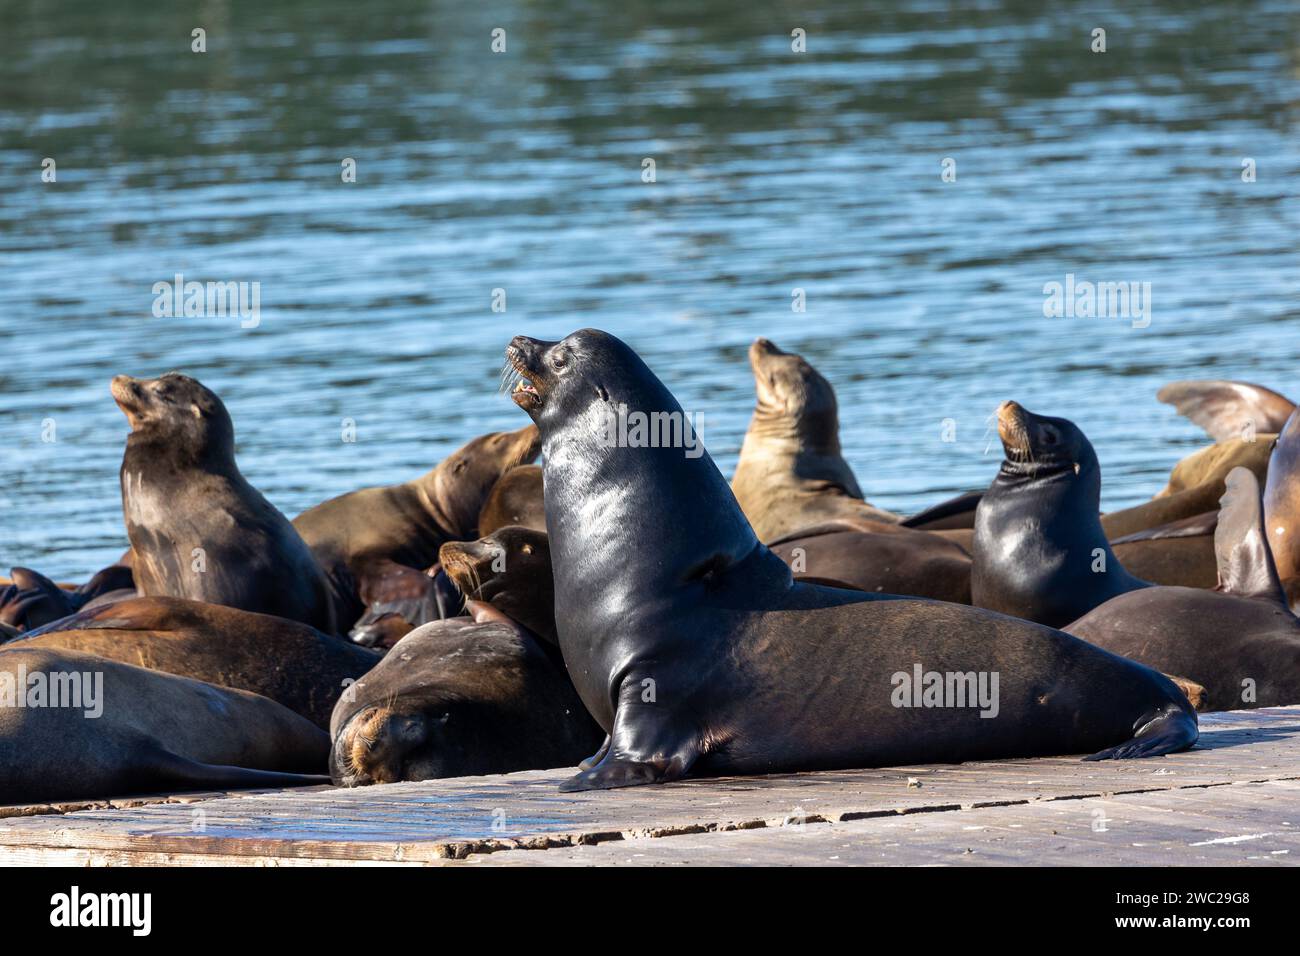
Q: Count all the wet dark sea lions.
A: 2